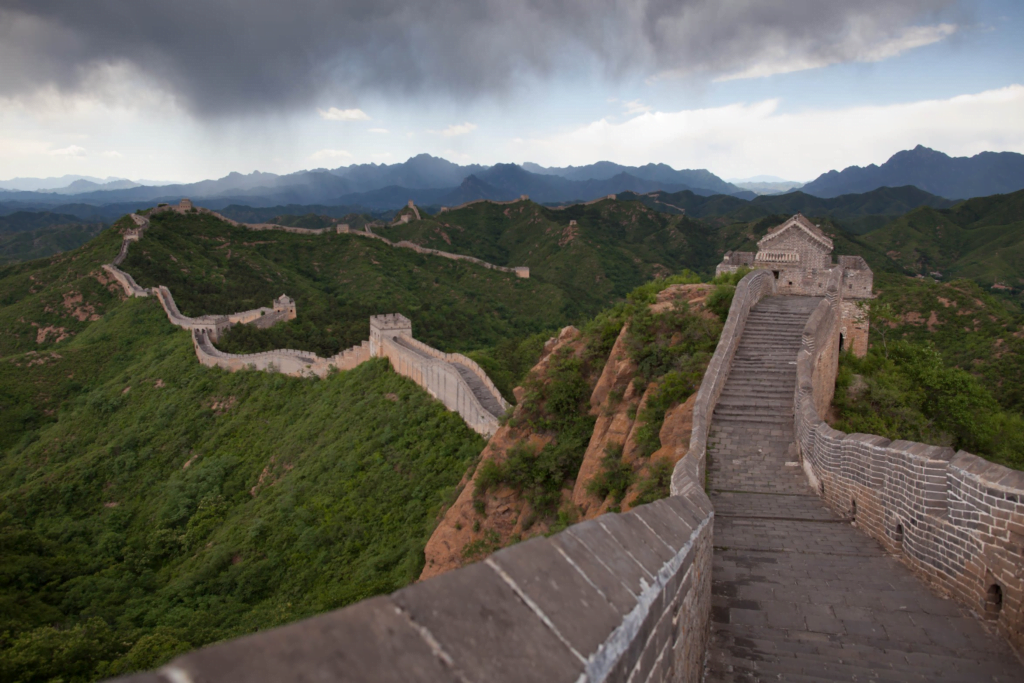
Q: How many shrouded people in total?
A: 0